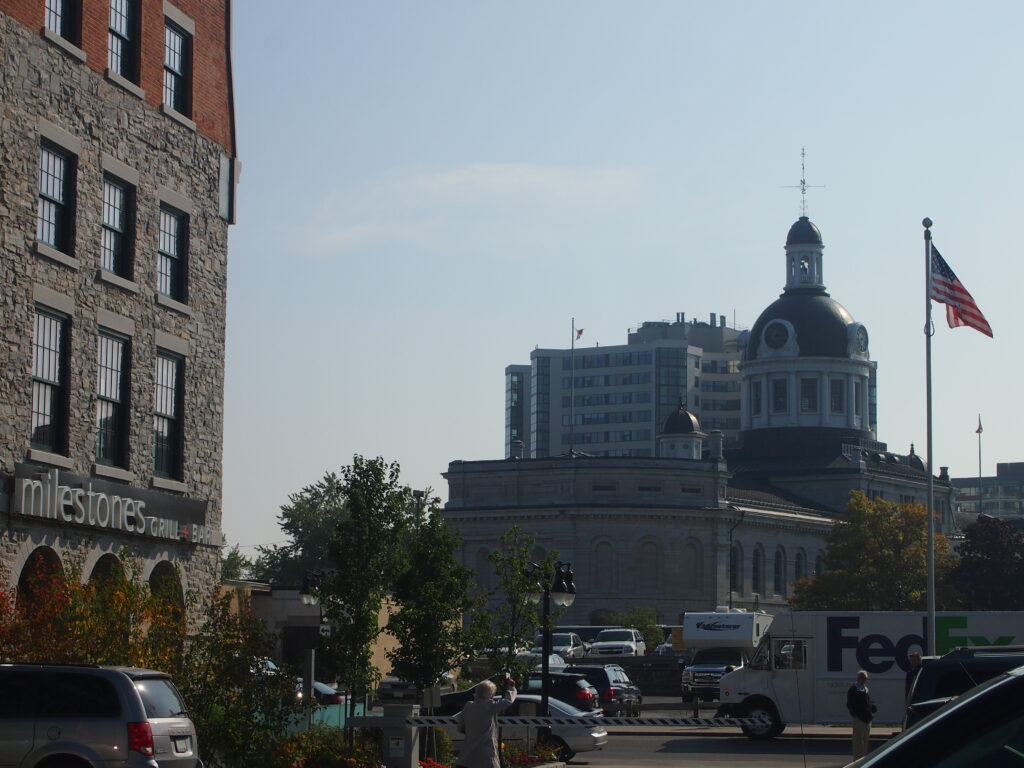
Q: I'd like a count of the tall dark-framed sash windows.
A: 9